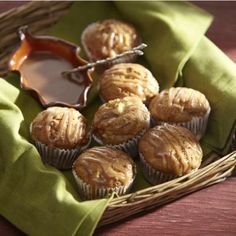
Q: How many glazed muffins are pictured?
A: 7